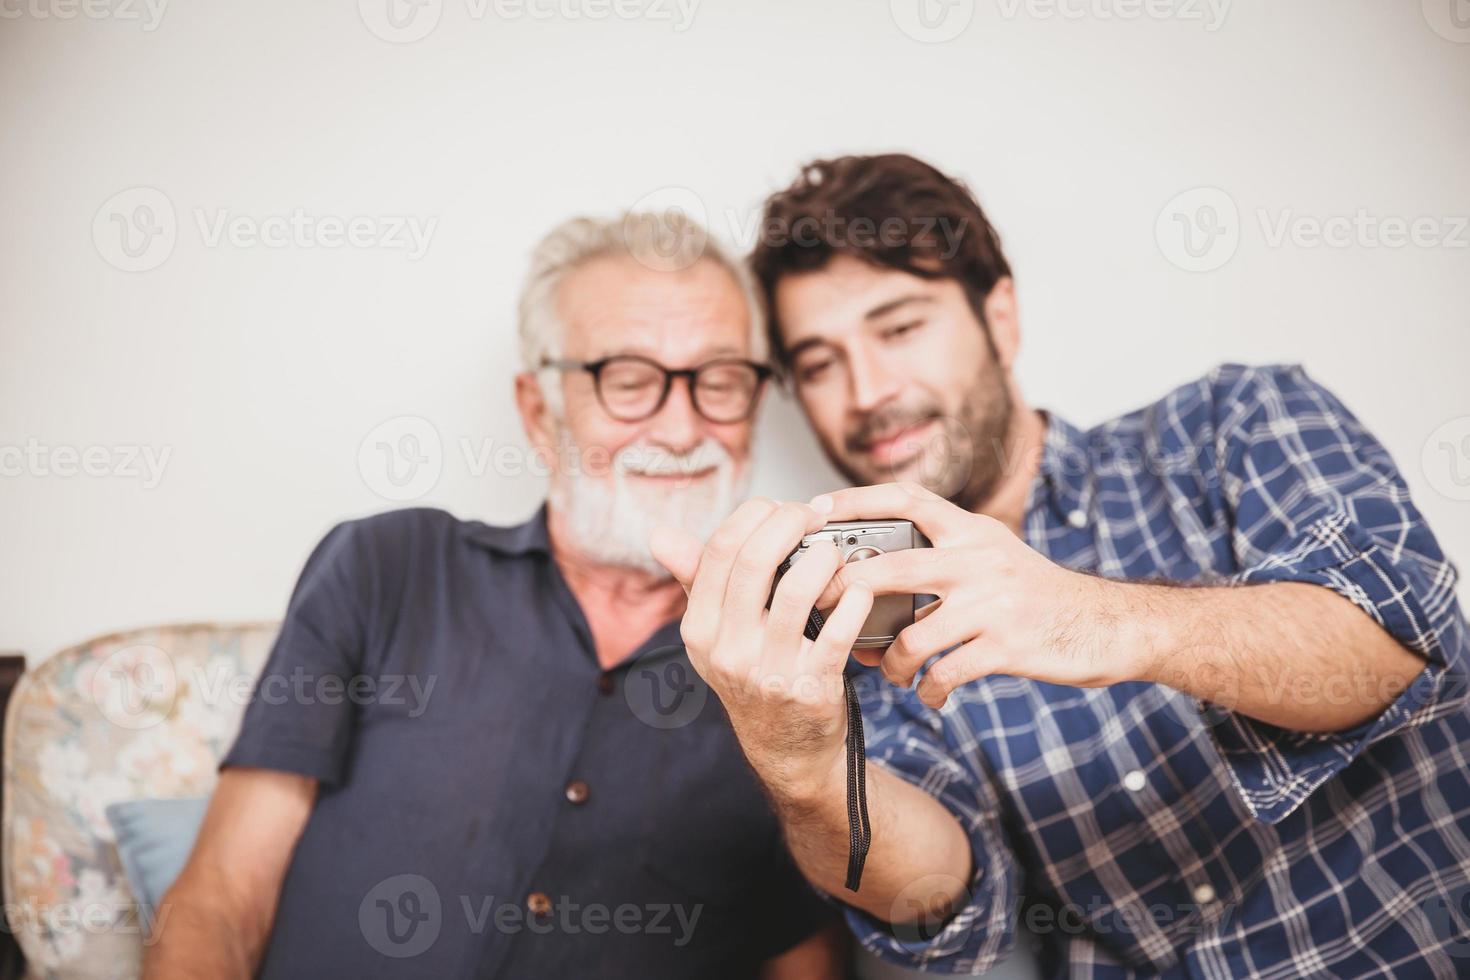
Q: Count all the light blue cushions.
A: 1